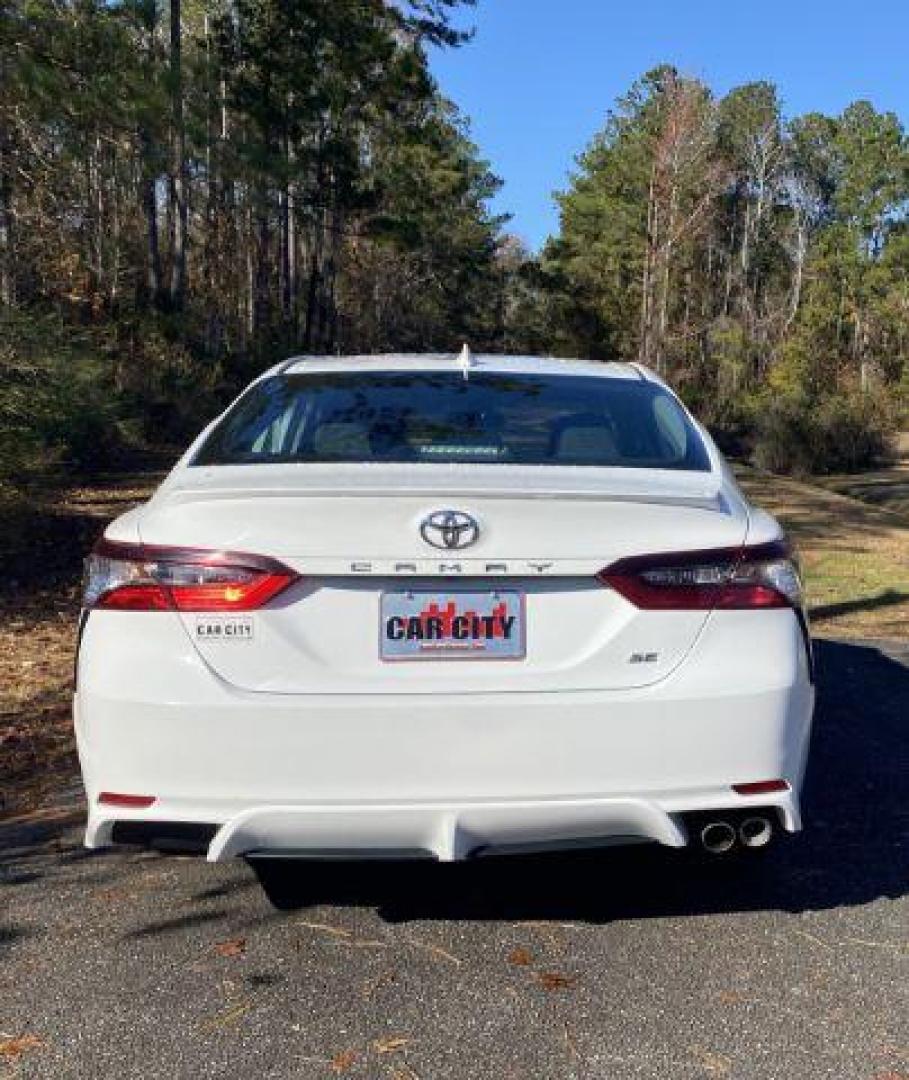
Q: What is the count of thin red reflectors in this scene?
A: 2